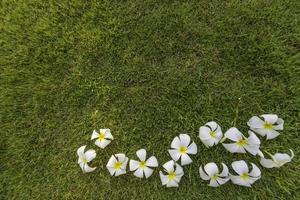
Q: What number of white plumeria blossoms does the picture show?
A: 12